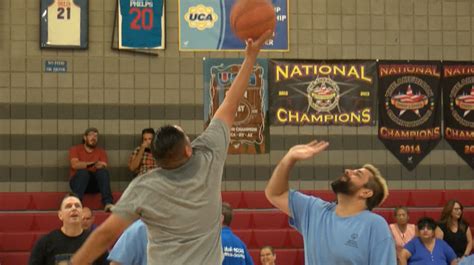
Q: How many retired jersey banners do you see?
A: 2